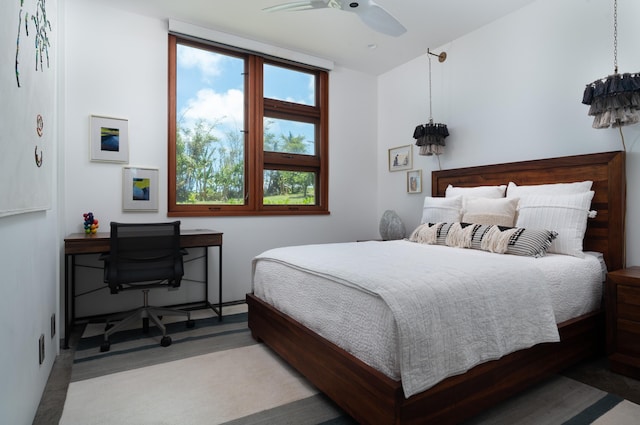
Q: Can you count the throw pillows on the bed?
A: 4